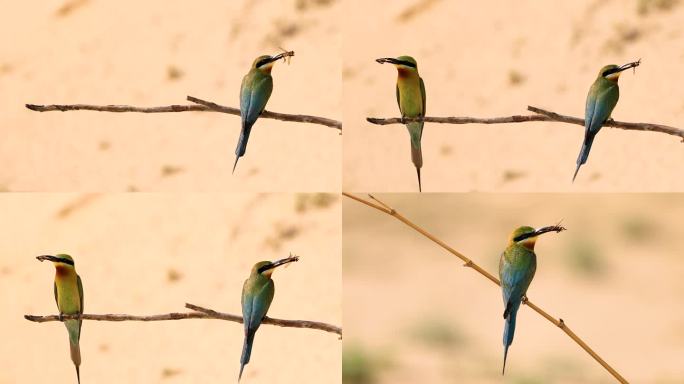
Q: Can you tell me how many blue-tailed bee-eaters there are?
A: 6